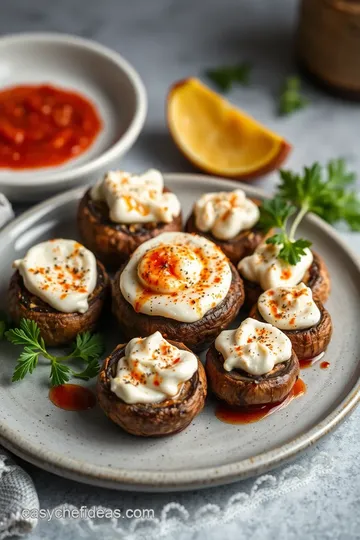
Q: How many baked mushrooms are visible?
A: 8